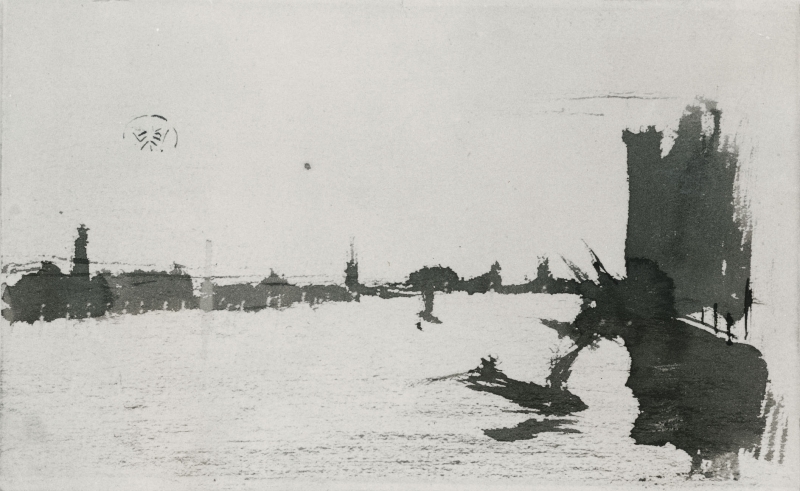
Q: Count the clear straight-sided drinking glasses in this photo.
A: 0